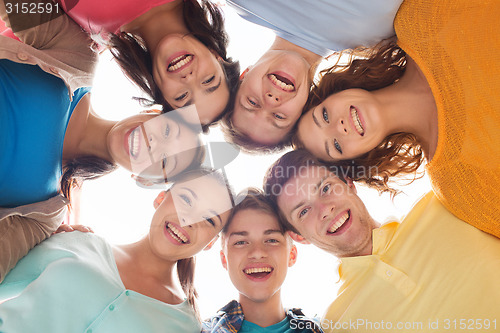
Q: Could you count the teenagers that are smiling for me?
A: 7